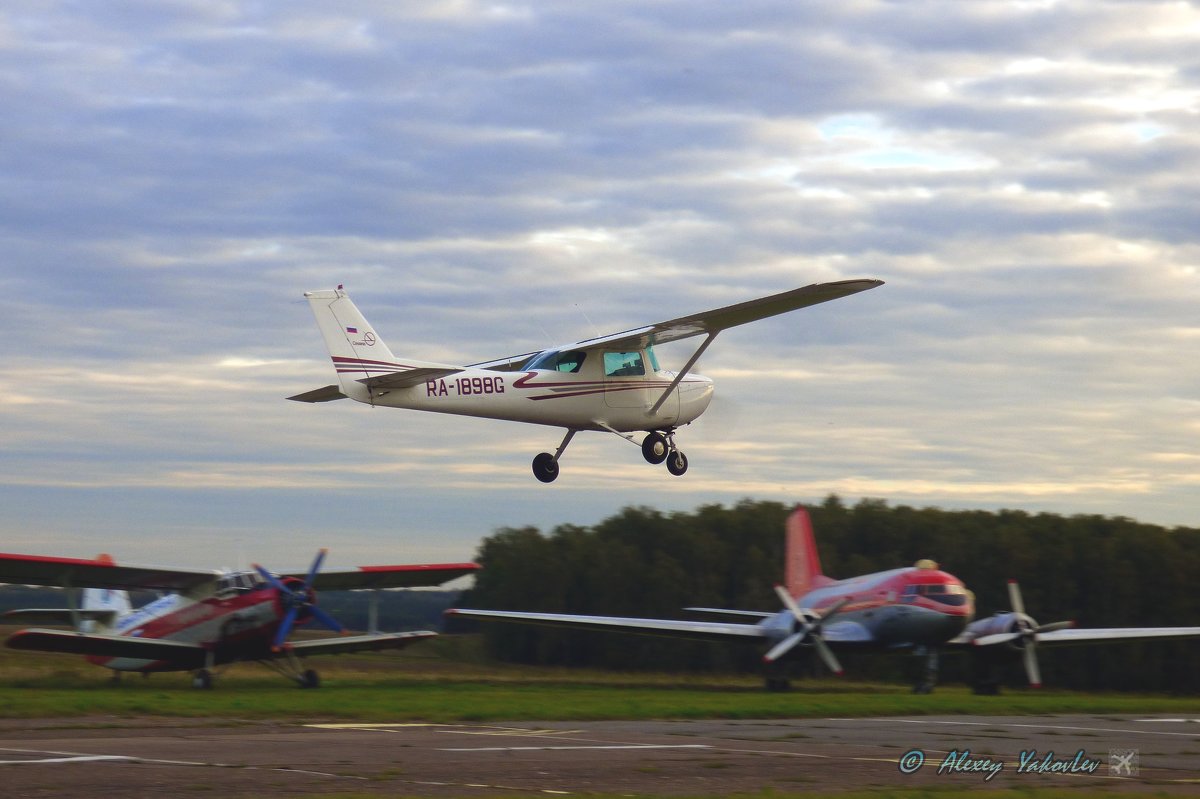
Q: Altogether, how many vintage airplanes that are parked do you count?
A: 2